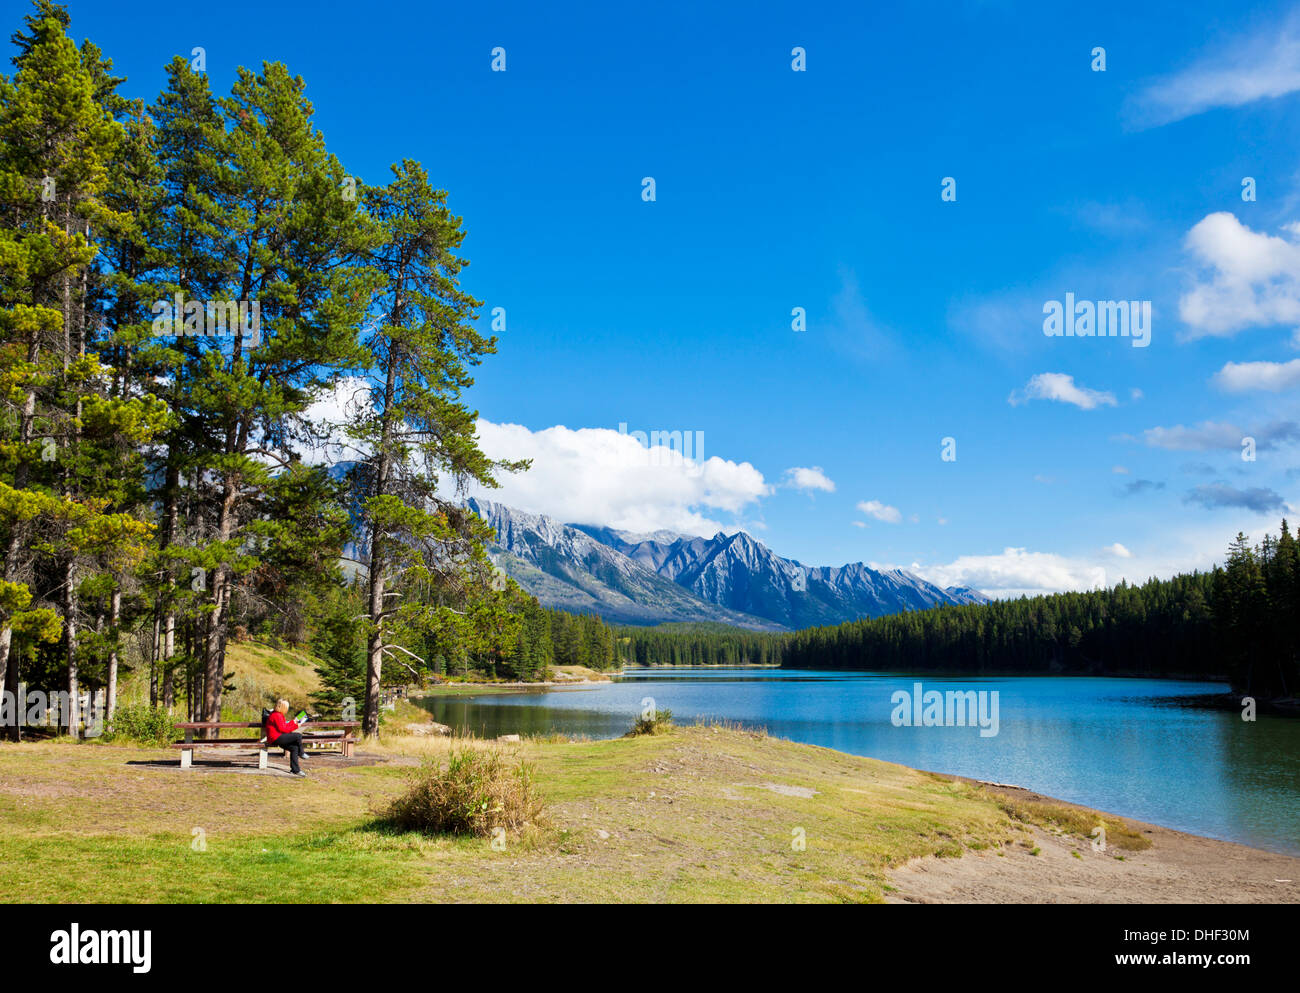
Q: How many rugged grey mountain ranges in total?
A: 1